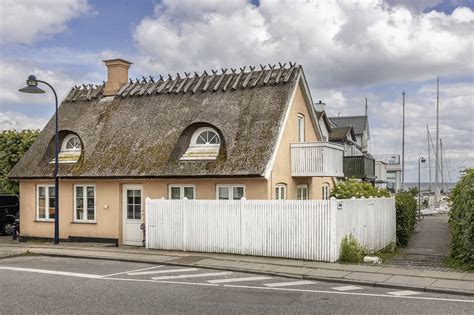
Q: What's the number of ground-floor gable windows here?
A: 3